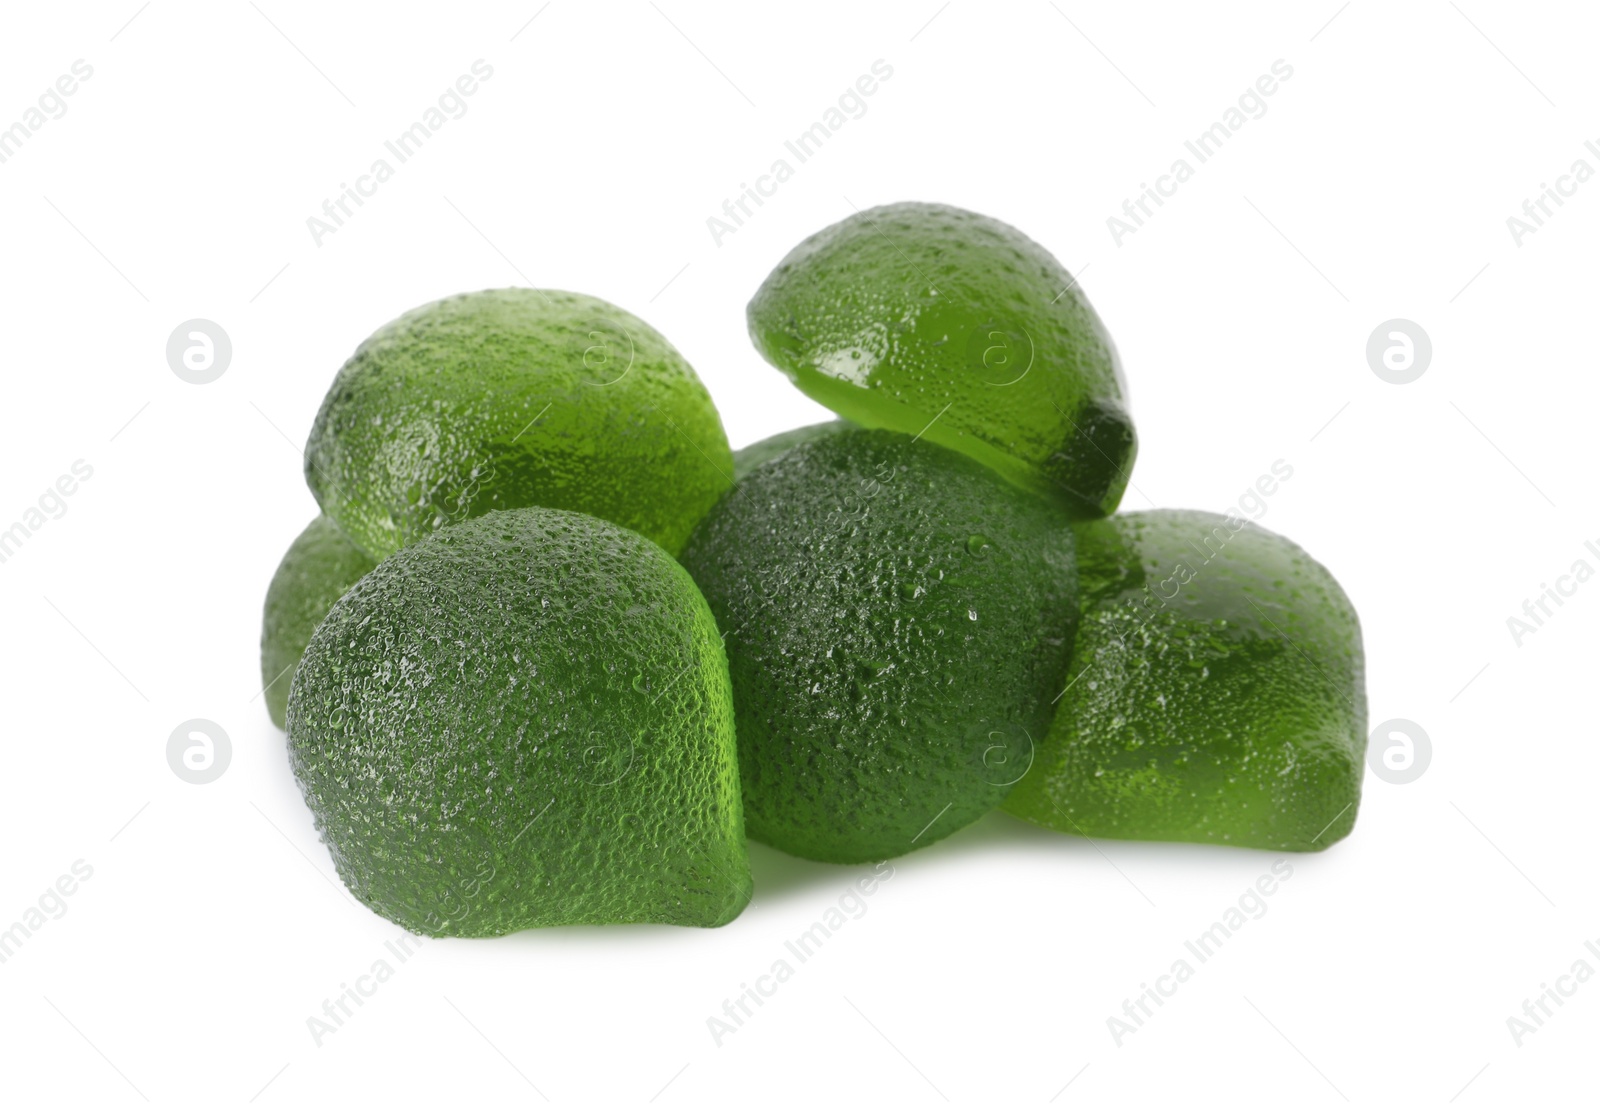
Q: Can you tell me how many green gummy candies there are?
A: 7